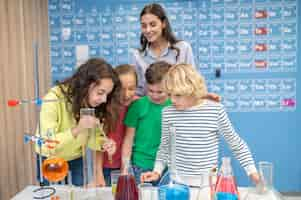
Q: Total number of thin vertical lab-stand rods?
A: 1